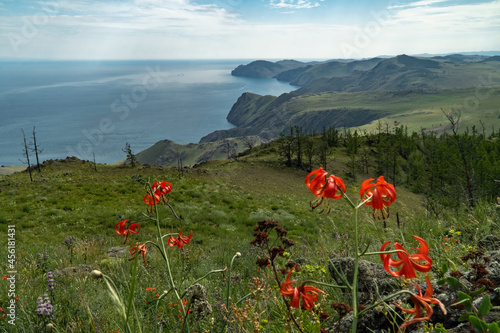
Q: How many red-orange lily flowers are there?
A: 10